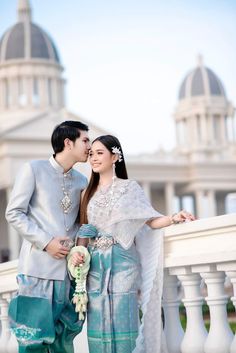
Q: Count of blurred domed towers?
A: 2